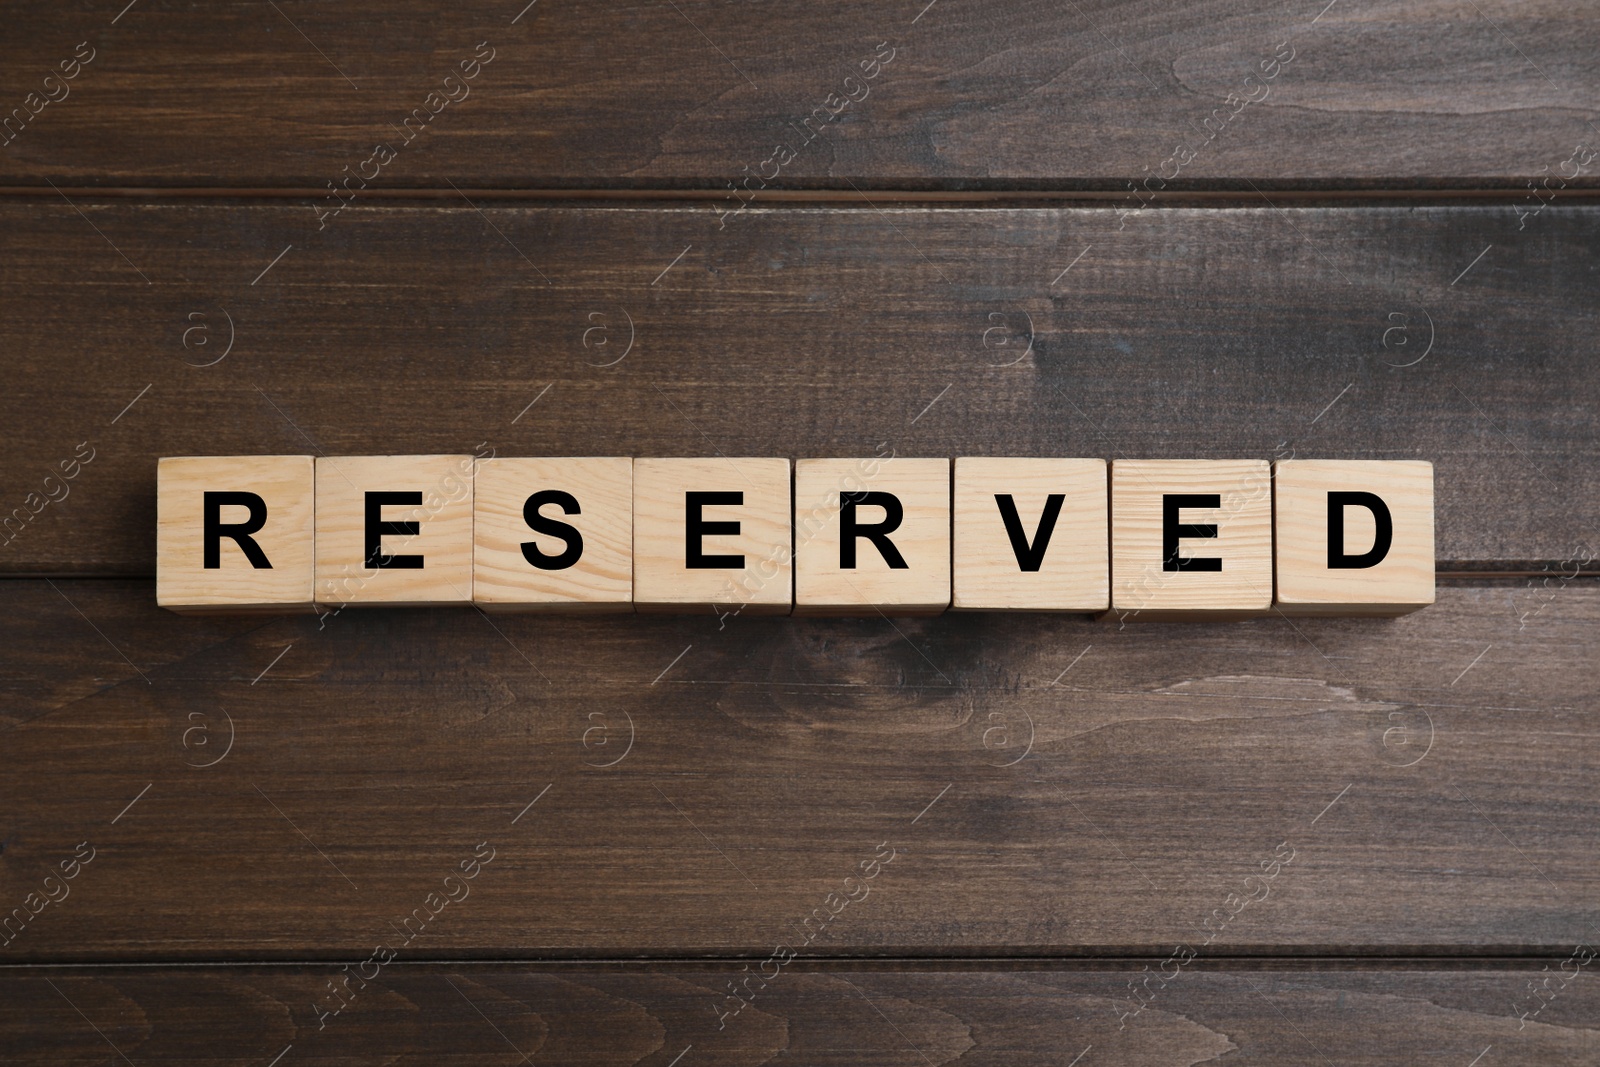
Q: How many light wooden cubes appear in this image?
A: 8